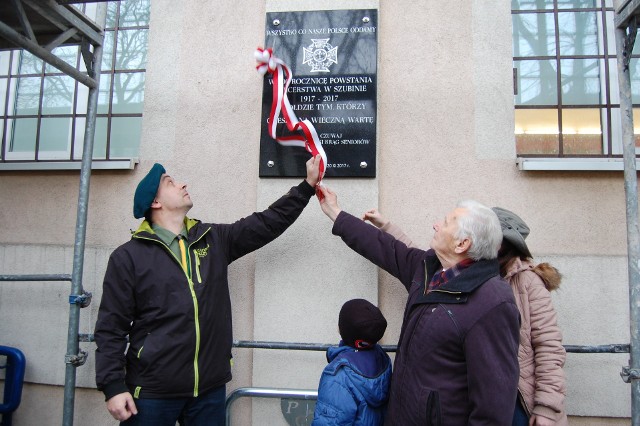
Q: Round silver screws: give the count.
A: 4